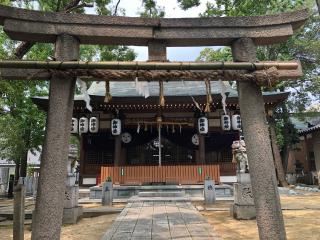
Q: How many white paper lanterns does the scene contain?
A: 7